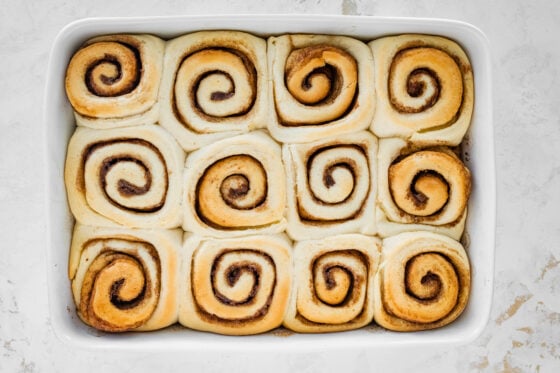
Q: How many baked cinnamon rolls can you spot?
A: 12